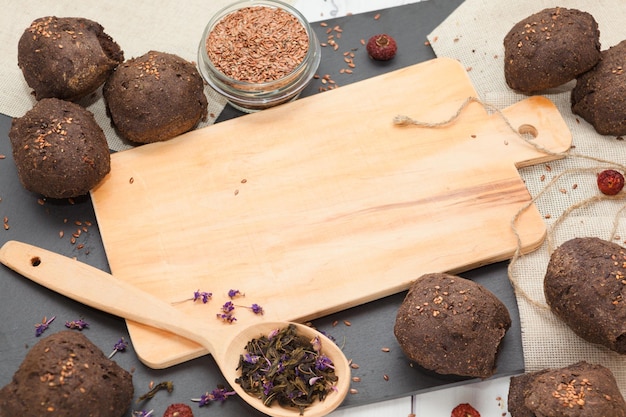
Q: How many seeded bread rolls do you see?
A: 9